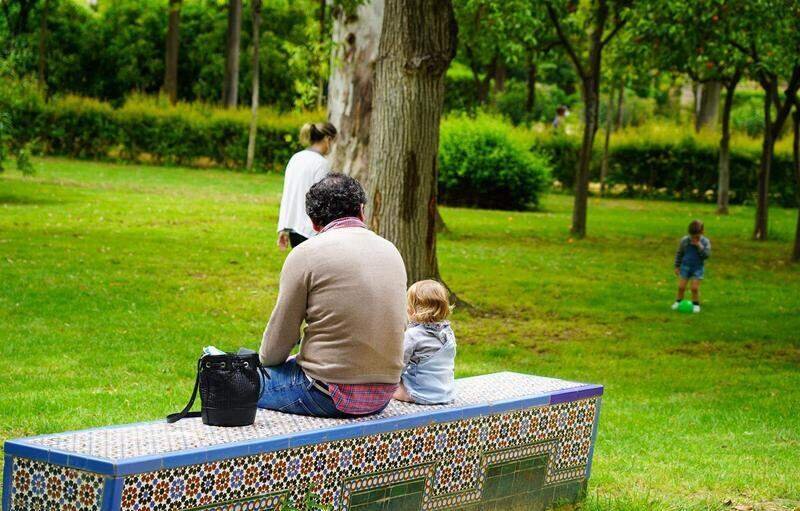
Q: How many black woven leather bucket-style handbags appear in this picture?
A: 1